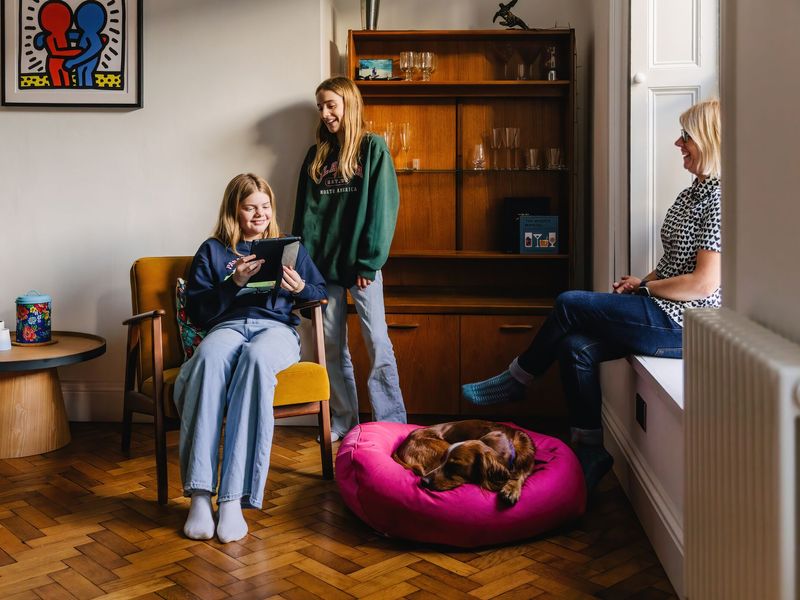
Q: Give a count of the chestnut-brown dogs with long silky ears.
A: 1